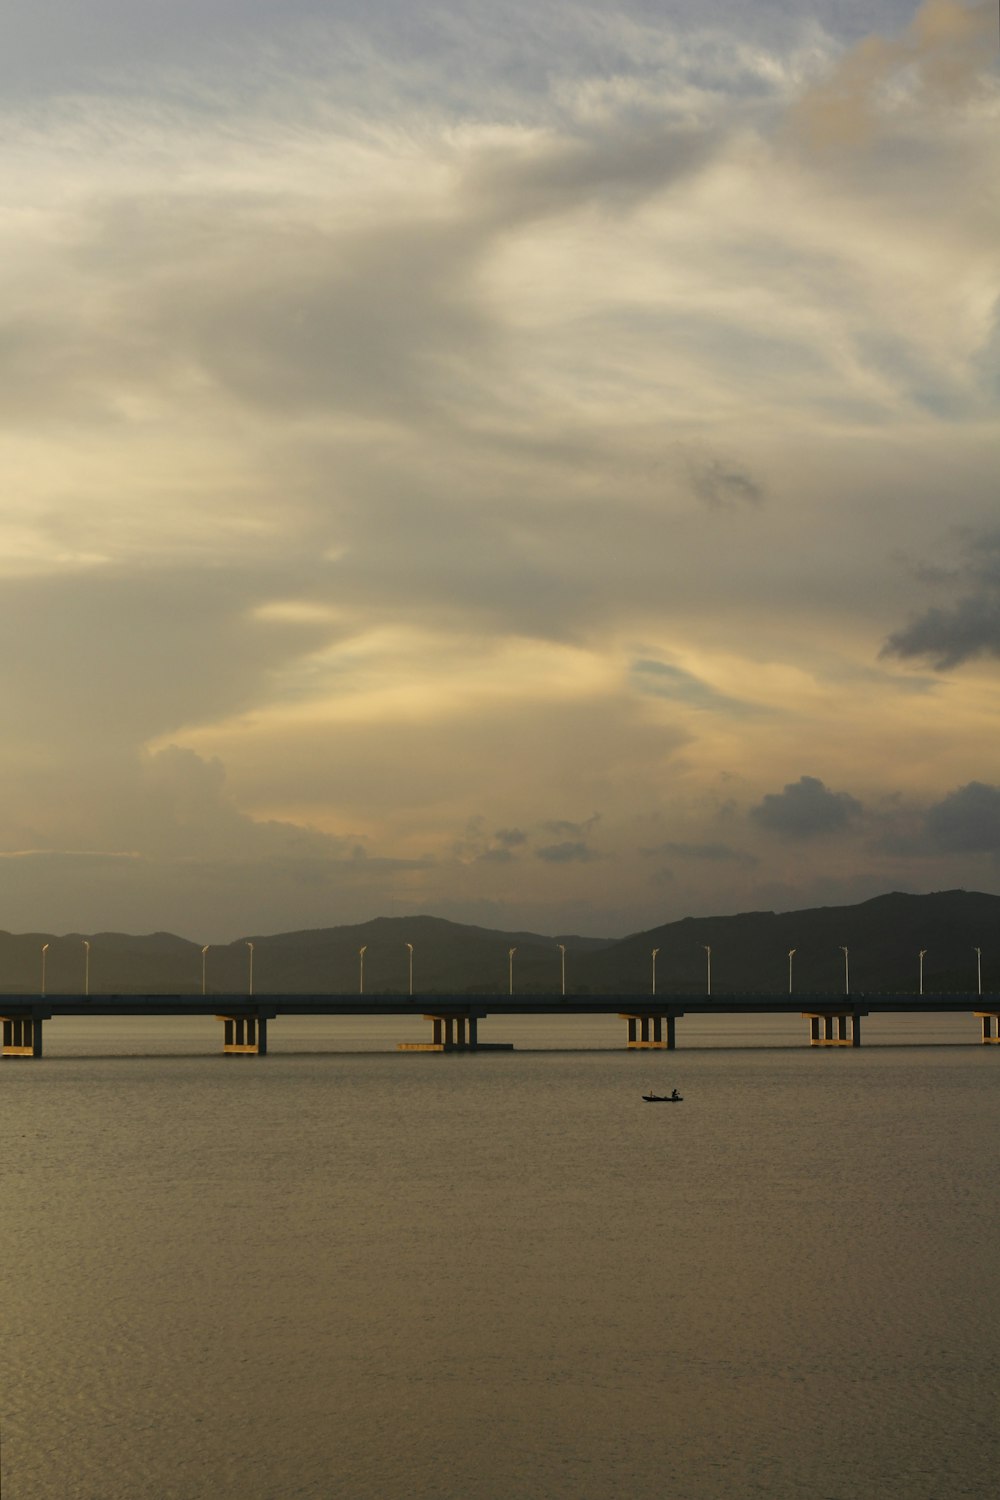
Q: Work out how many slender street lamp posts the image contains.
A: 14